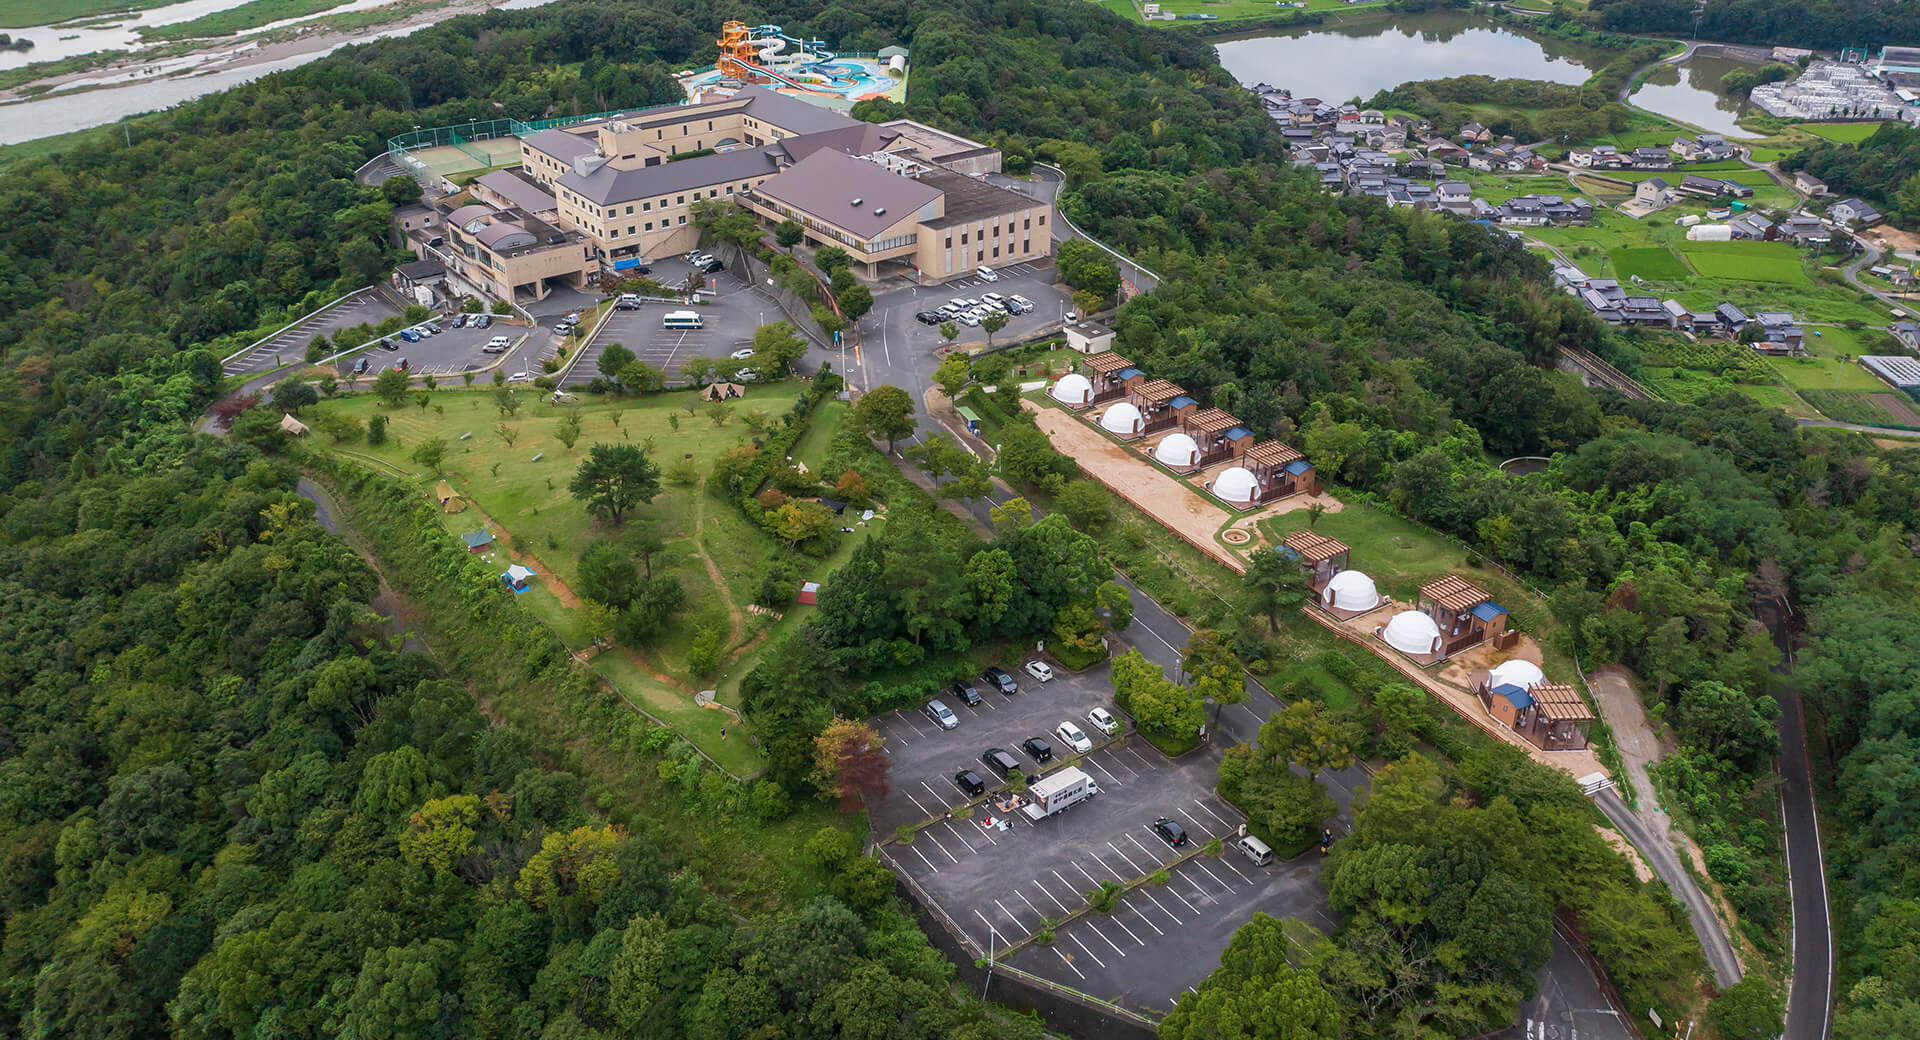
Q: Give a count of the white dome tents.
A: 7